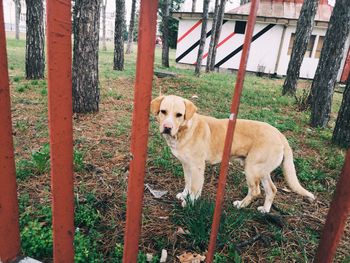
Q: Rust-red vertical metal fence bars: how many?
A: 5